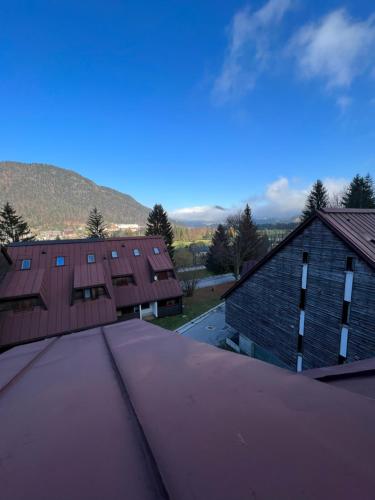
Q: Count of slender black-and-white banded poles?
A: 2